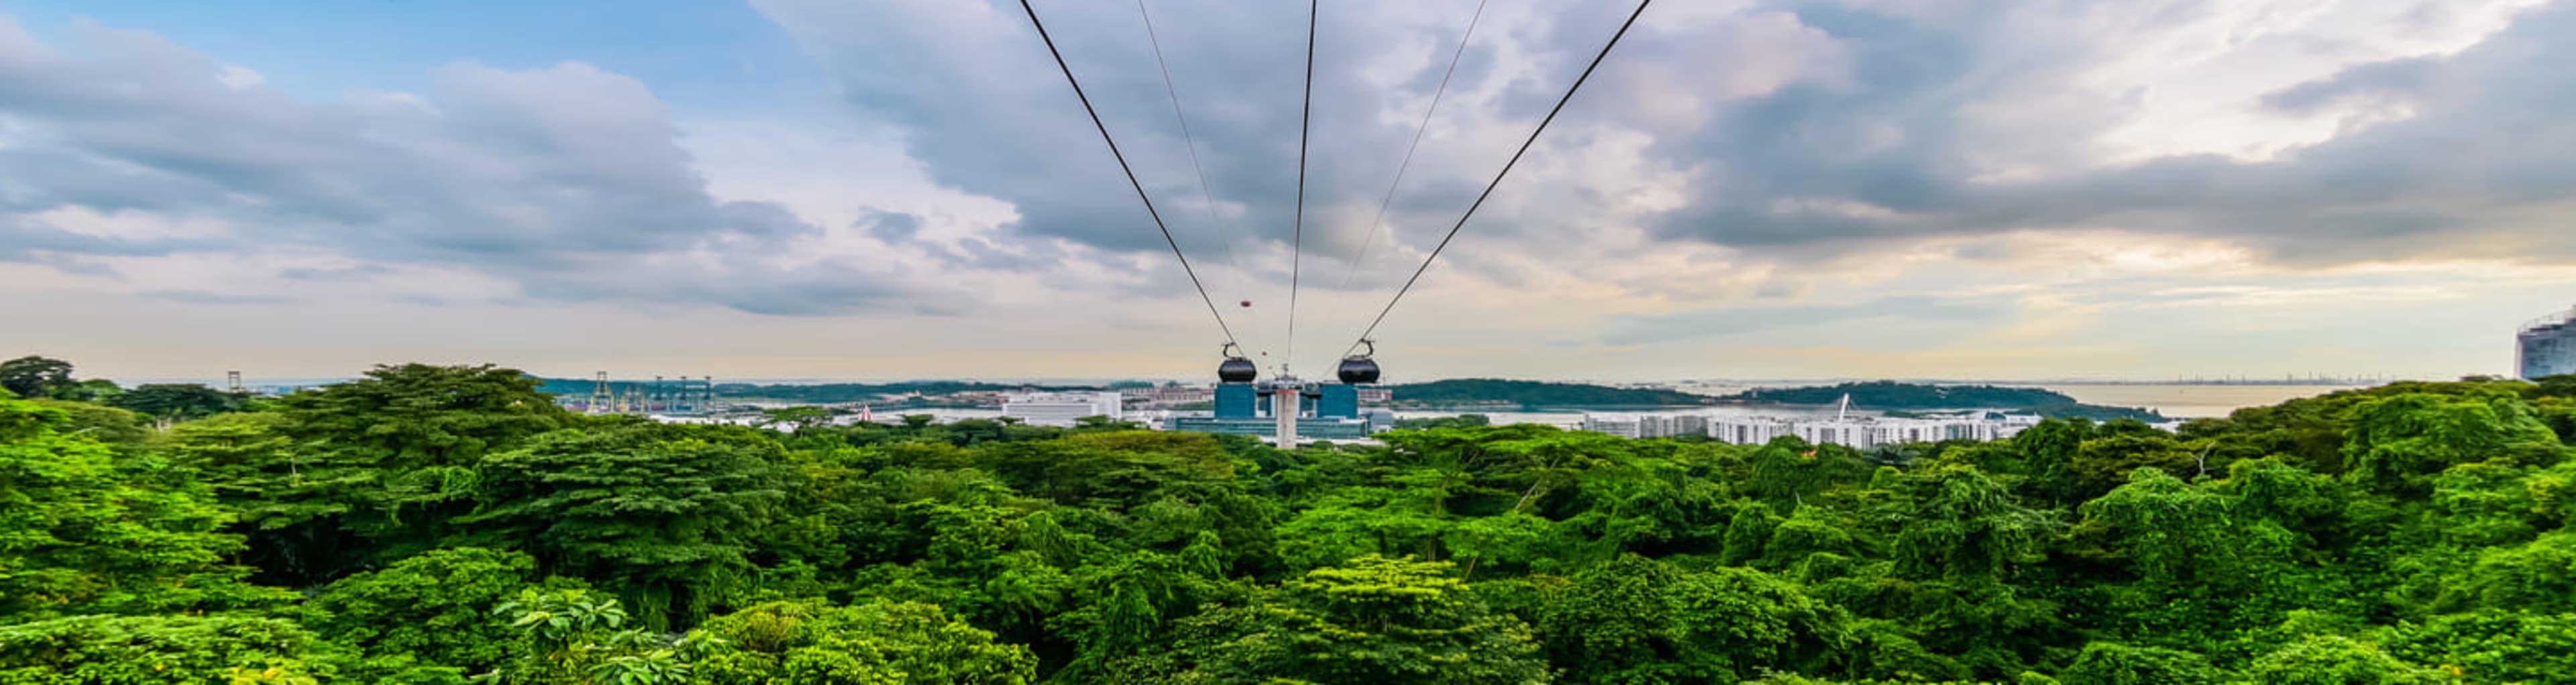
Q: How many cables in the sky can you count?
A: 5